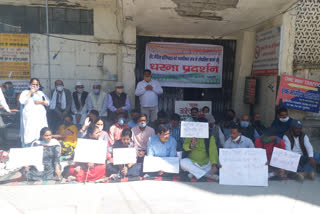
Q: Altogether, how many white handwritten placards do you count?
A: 7